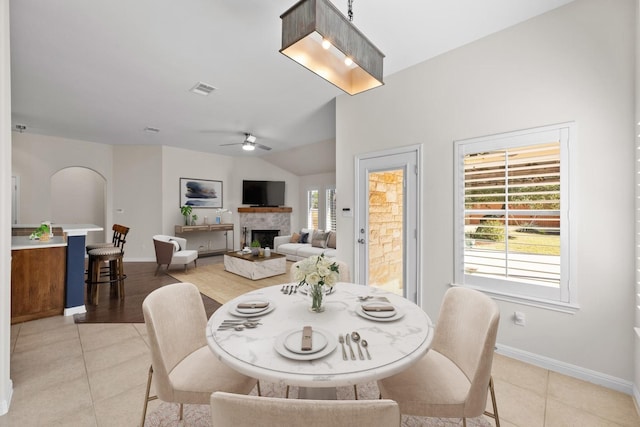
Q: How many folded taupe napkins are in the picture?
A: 3